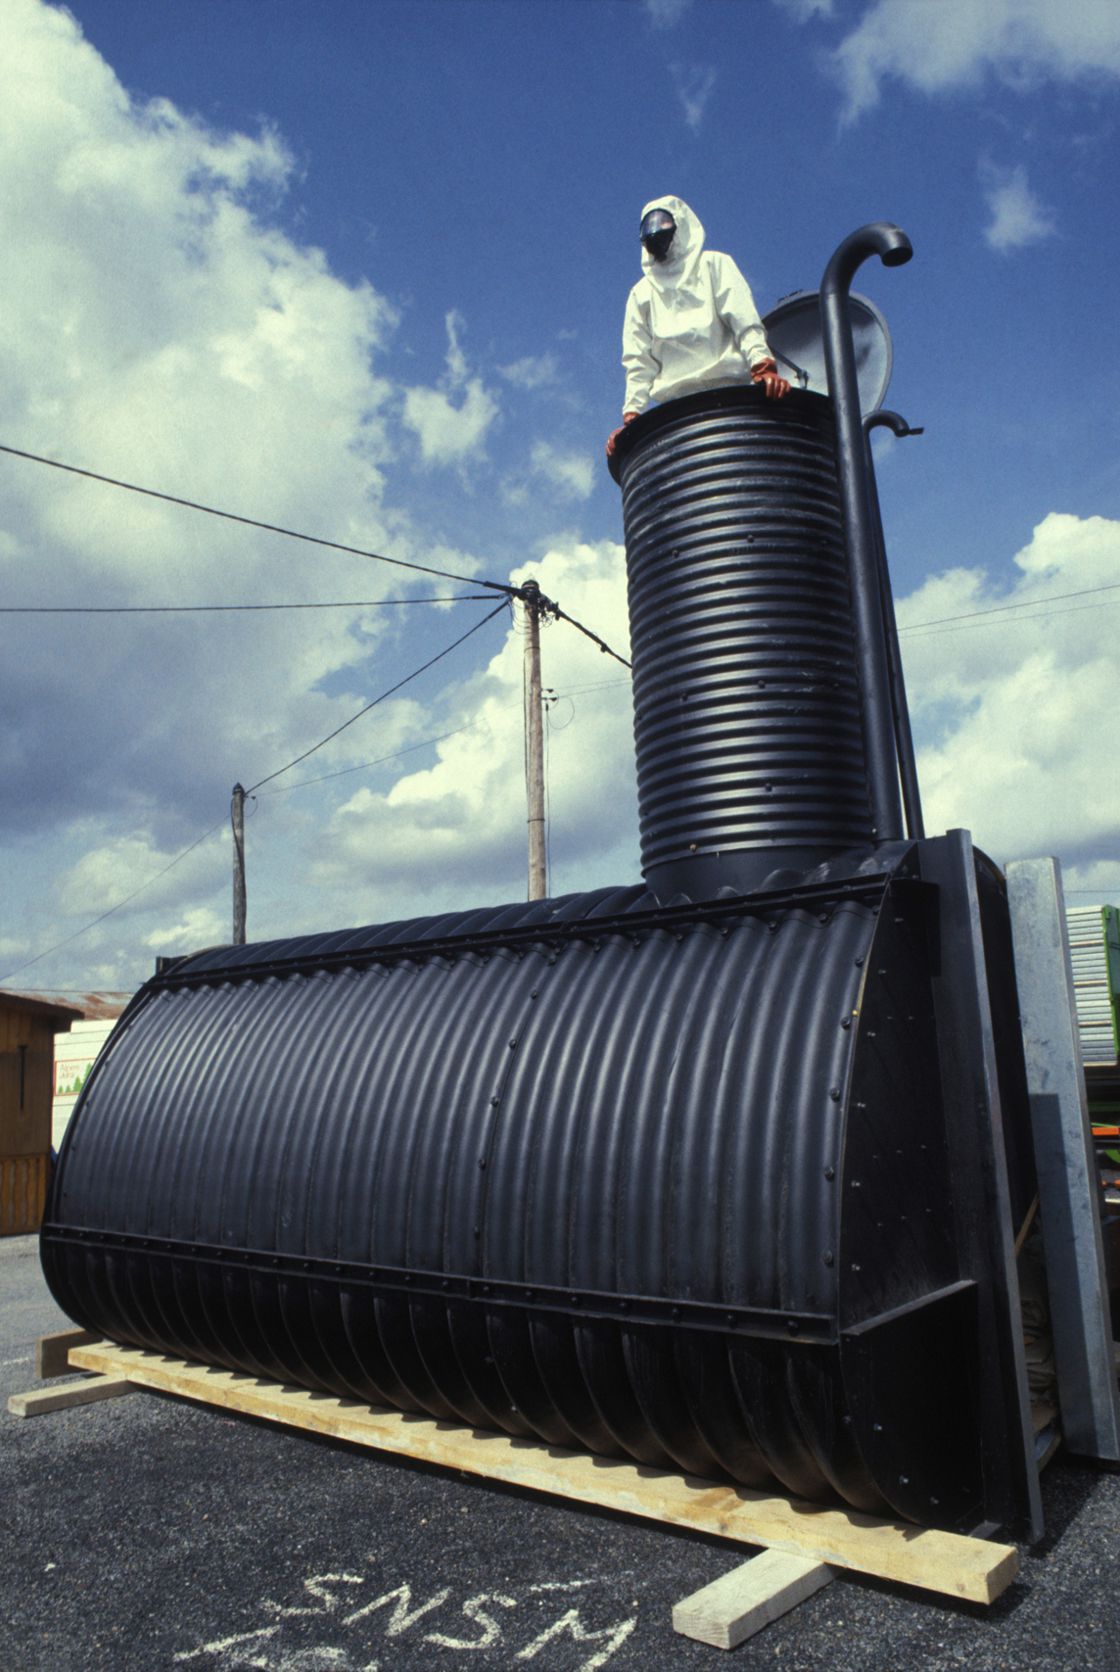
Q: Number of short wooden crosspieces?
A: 2